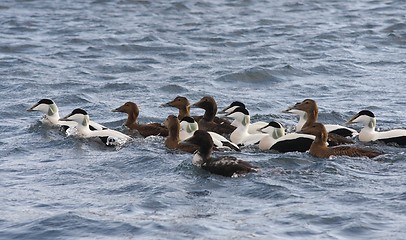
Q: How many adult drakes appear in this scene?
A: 8